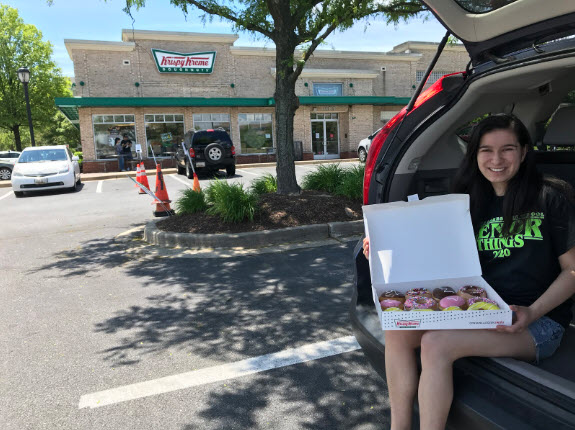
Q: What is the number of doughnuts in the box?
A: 12